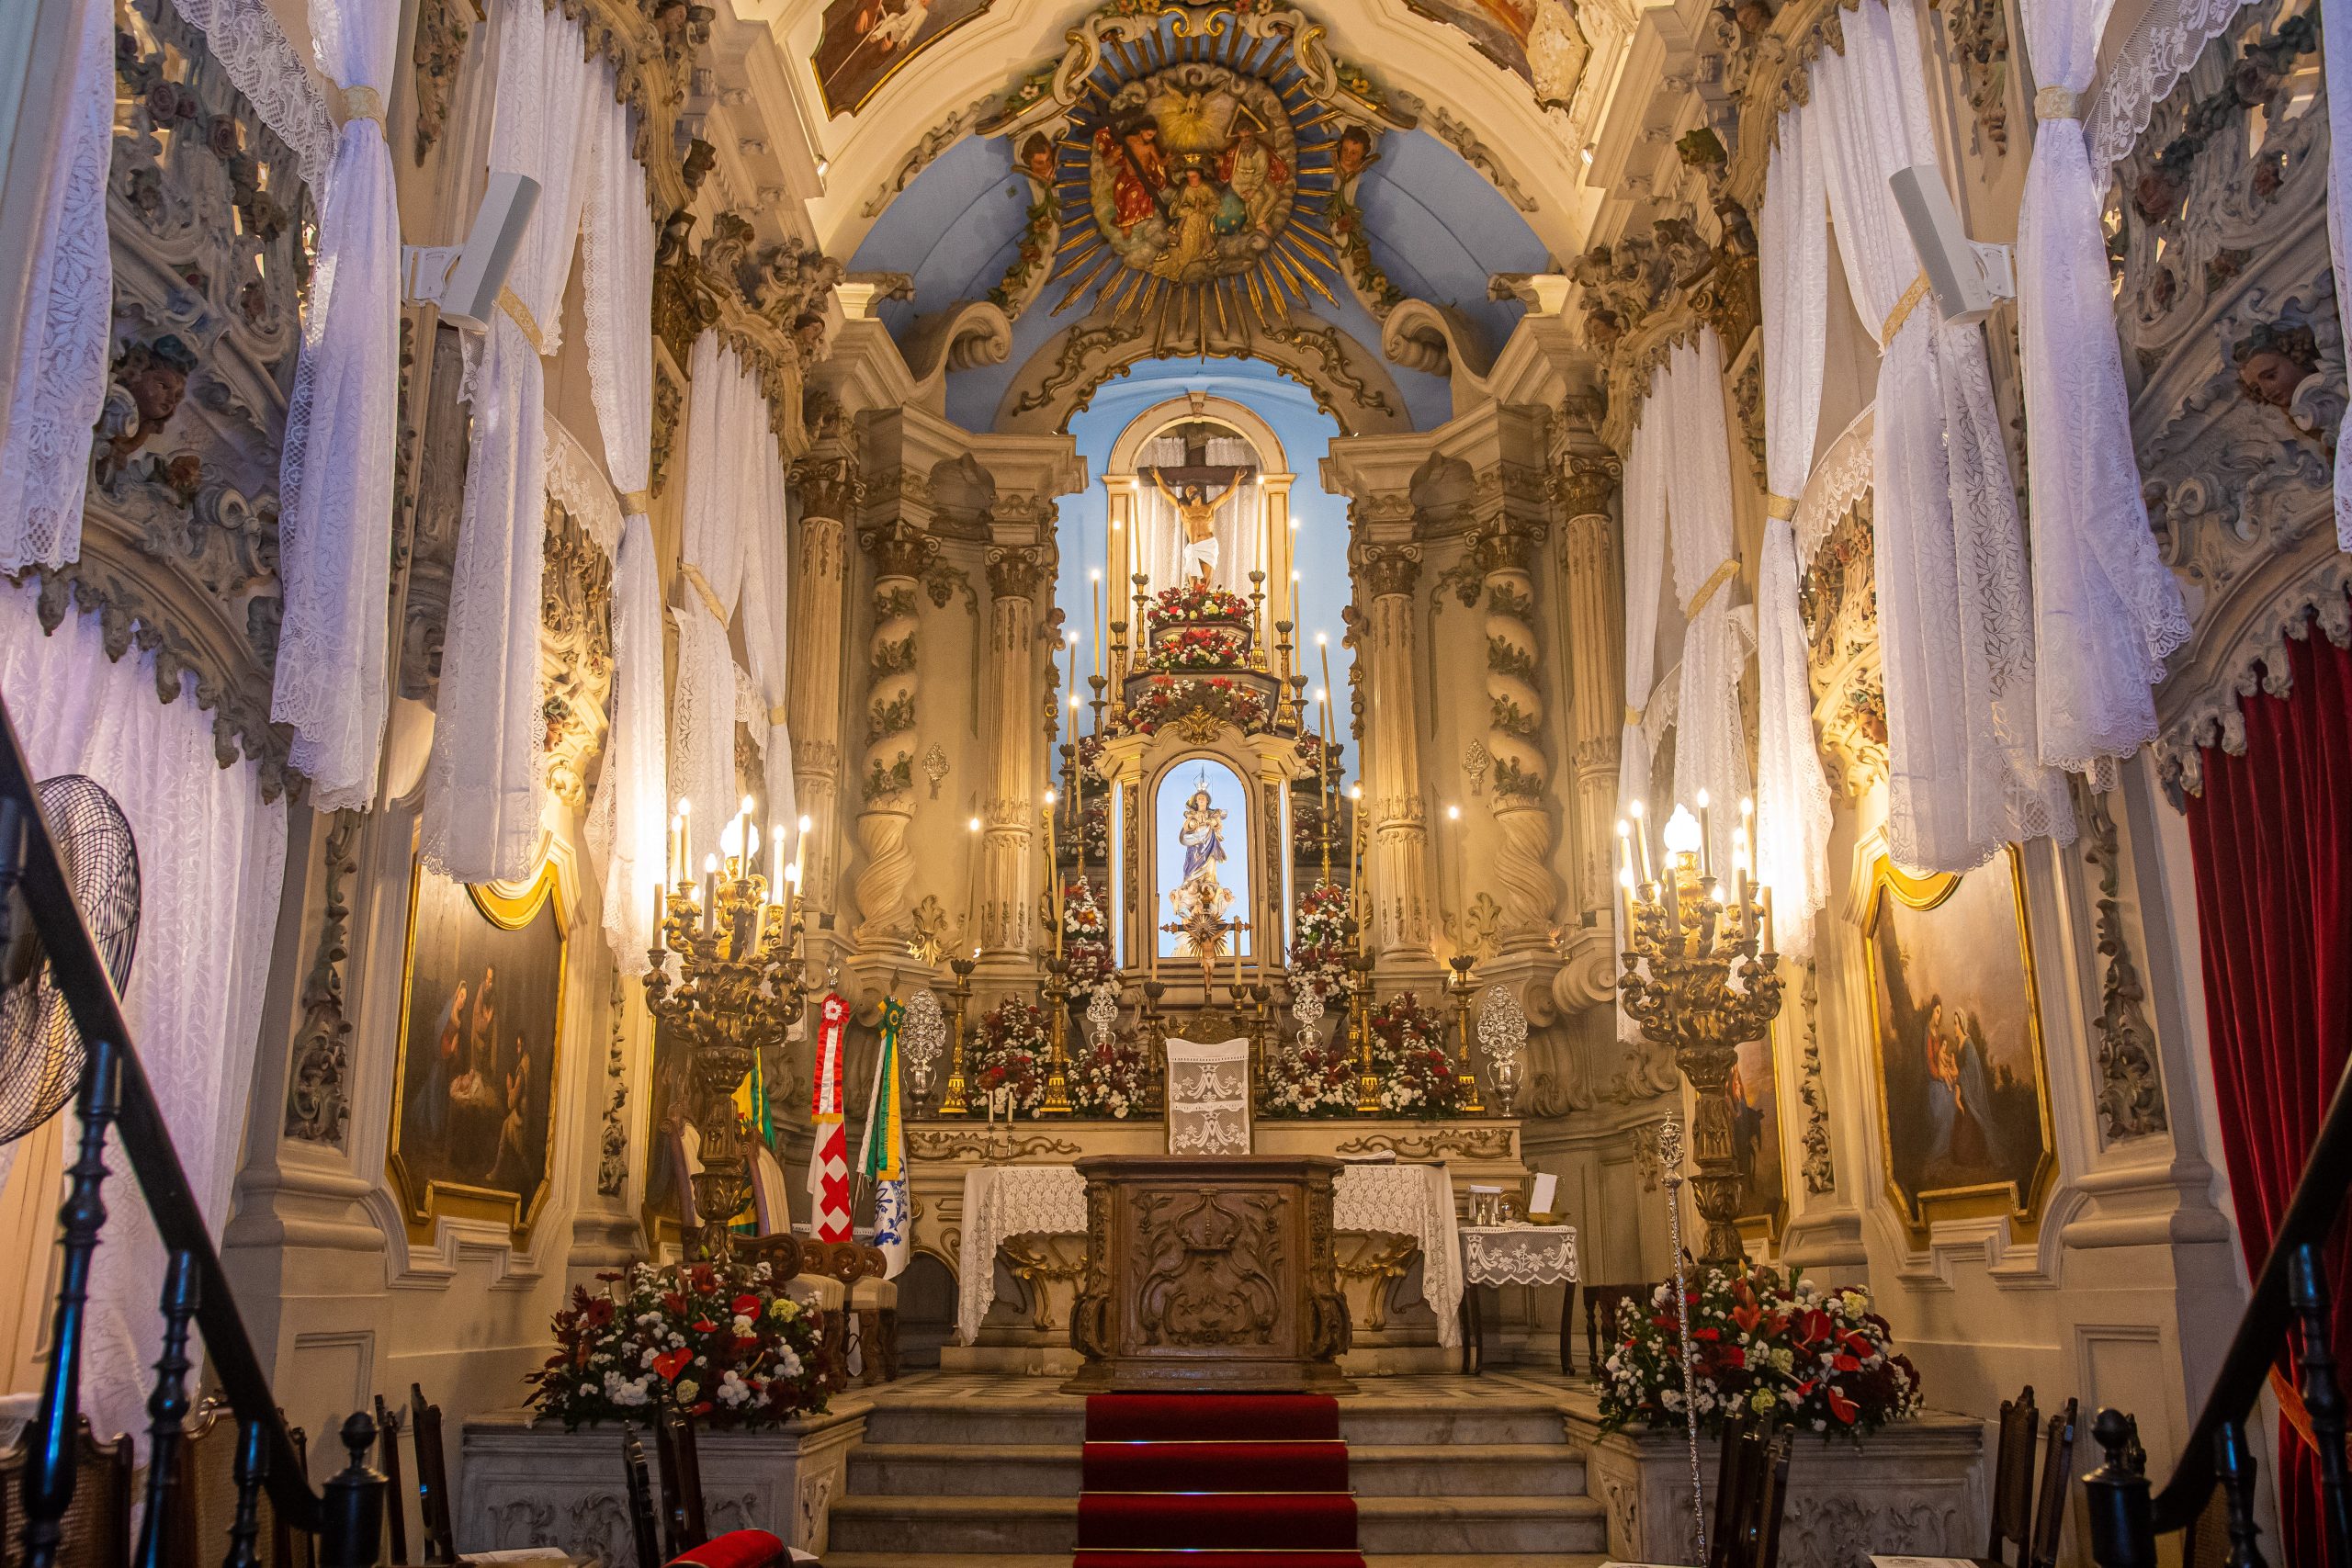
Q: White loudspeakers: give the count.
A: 2